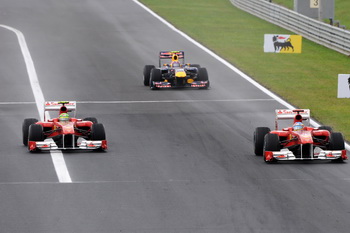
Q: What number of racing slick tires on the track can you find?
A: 12